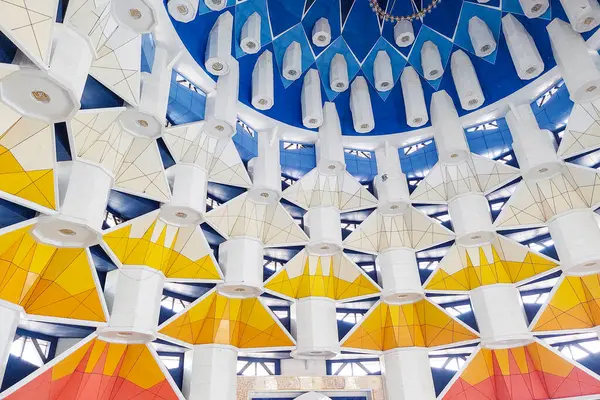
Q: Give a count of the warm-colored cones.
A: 10